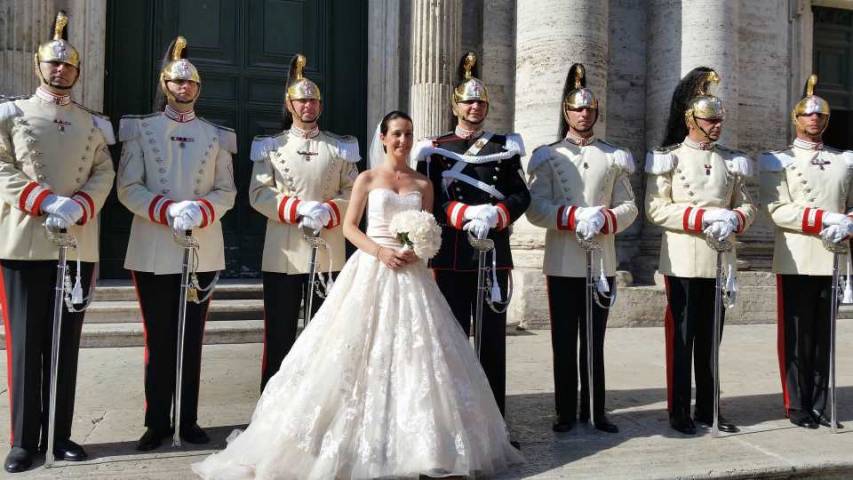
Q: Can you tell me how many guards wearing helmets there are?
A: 7